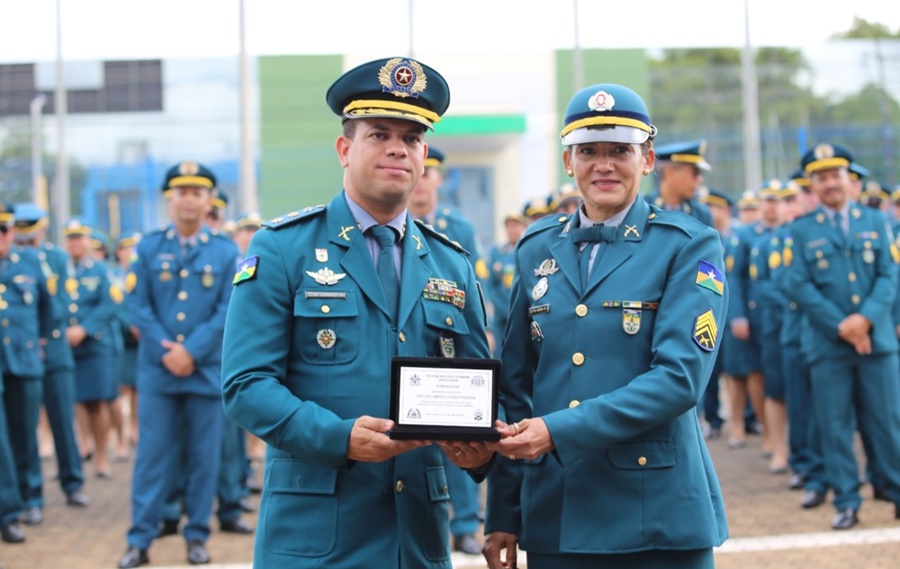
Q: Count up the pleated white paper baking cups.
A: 0